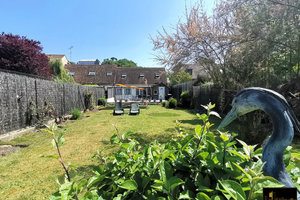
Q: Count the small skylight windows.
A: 6